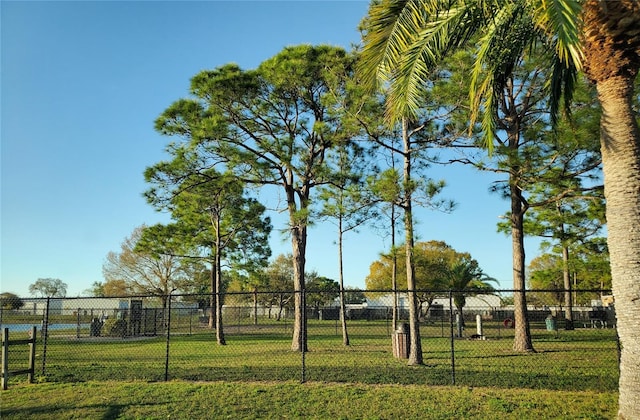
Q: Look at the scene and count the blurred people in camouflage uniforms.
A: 0